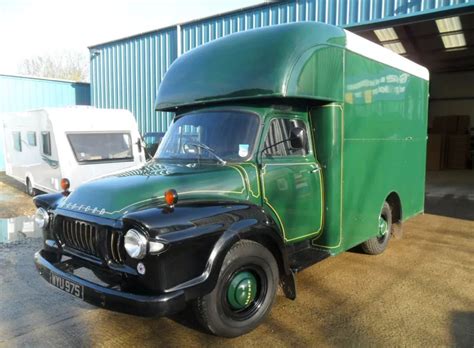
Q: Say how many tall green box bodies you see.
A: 1